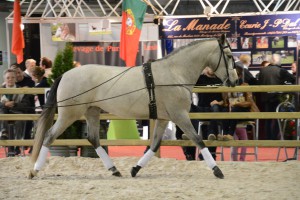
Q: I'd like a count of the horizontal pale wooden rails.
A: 3